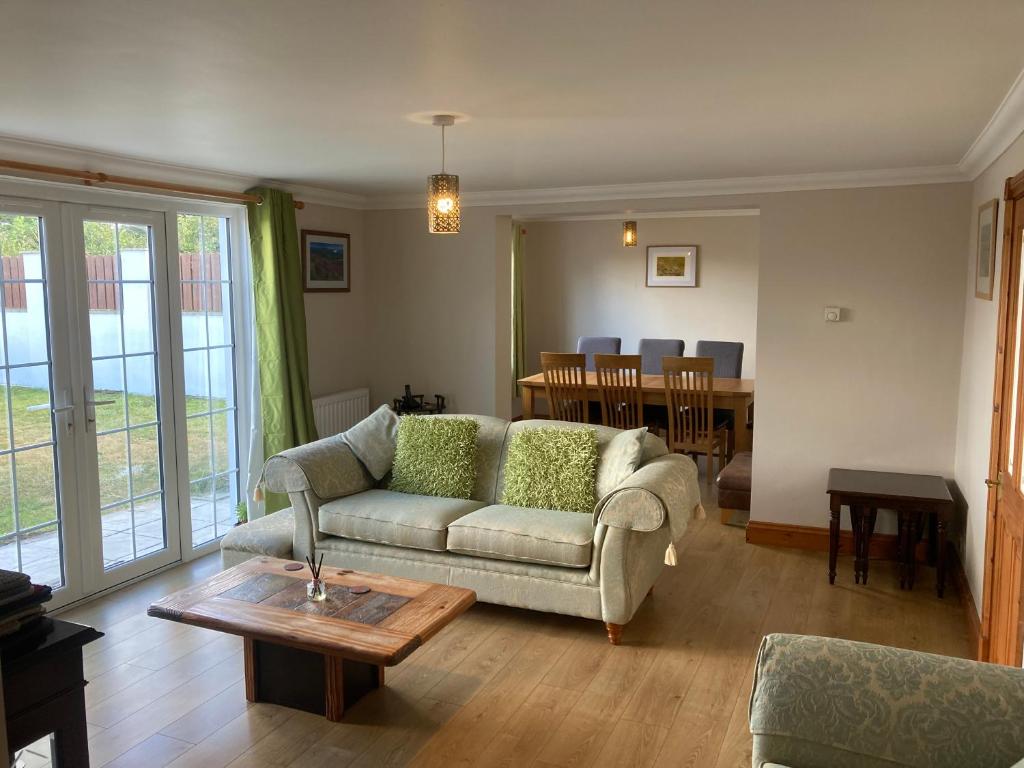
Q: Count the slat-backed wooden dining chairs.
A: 3